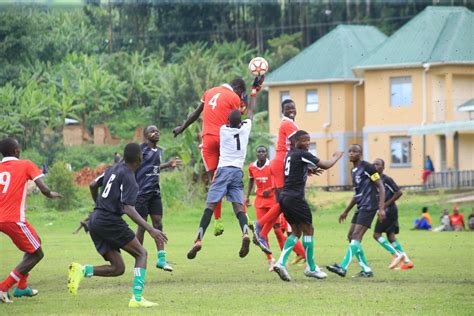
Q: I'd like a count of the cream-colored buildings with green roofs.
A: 2